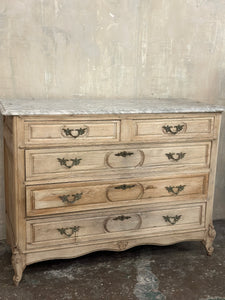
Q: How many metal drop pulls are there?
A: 8